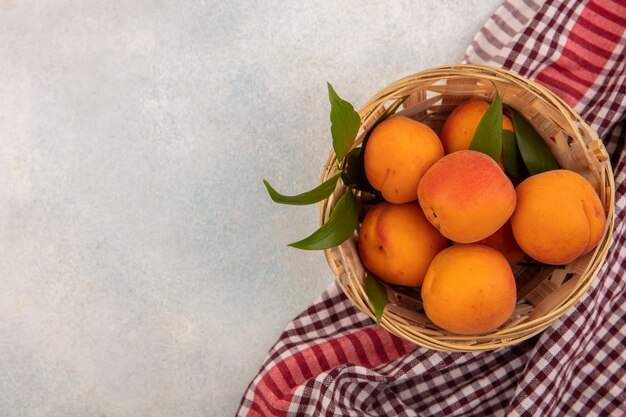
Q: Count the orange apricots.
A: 7